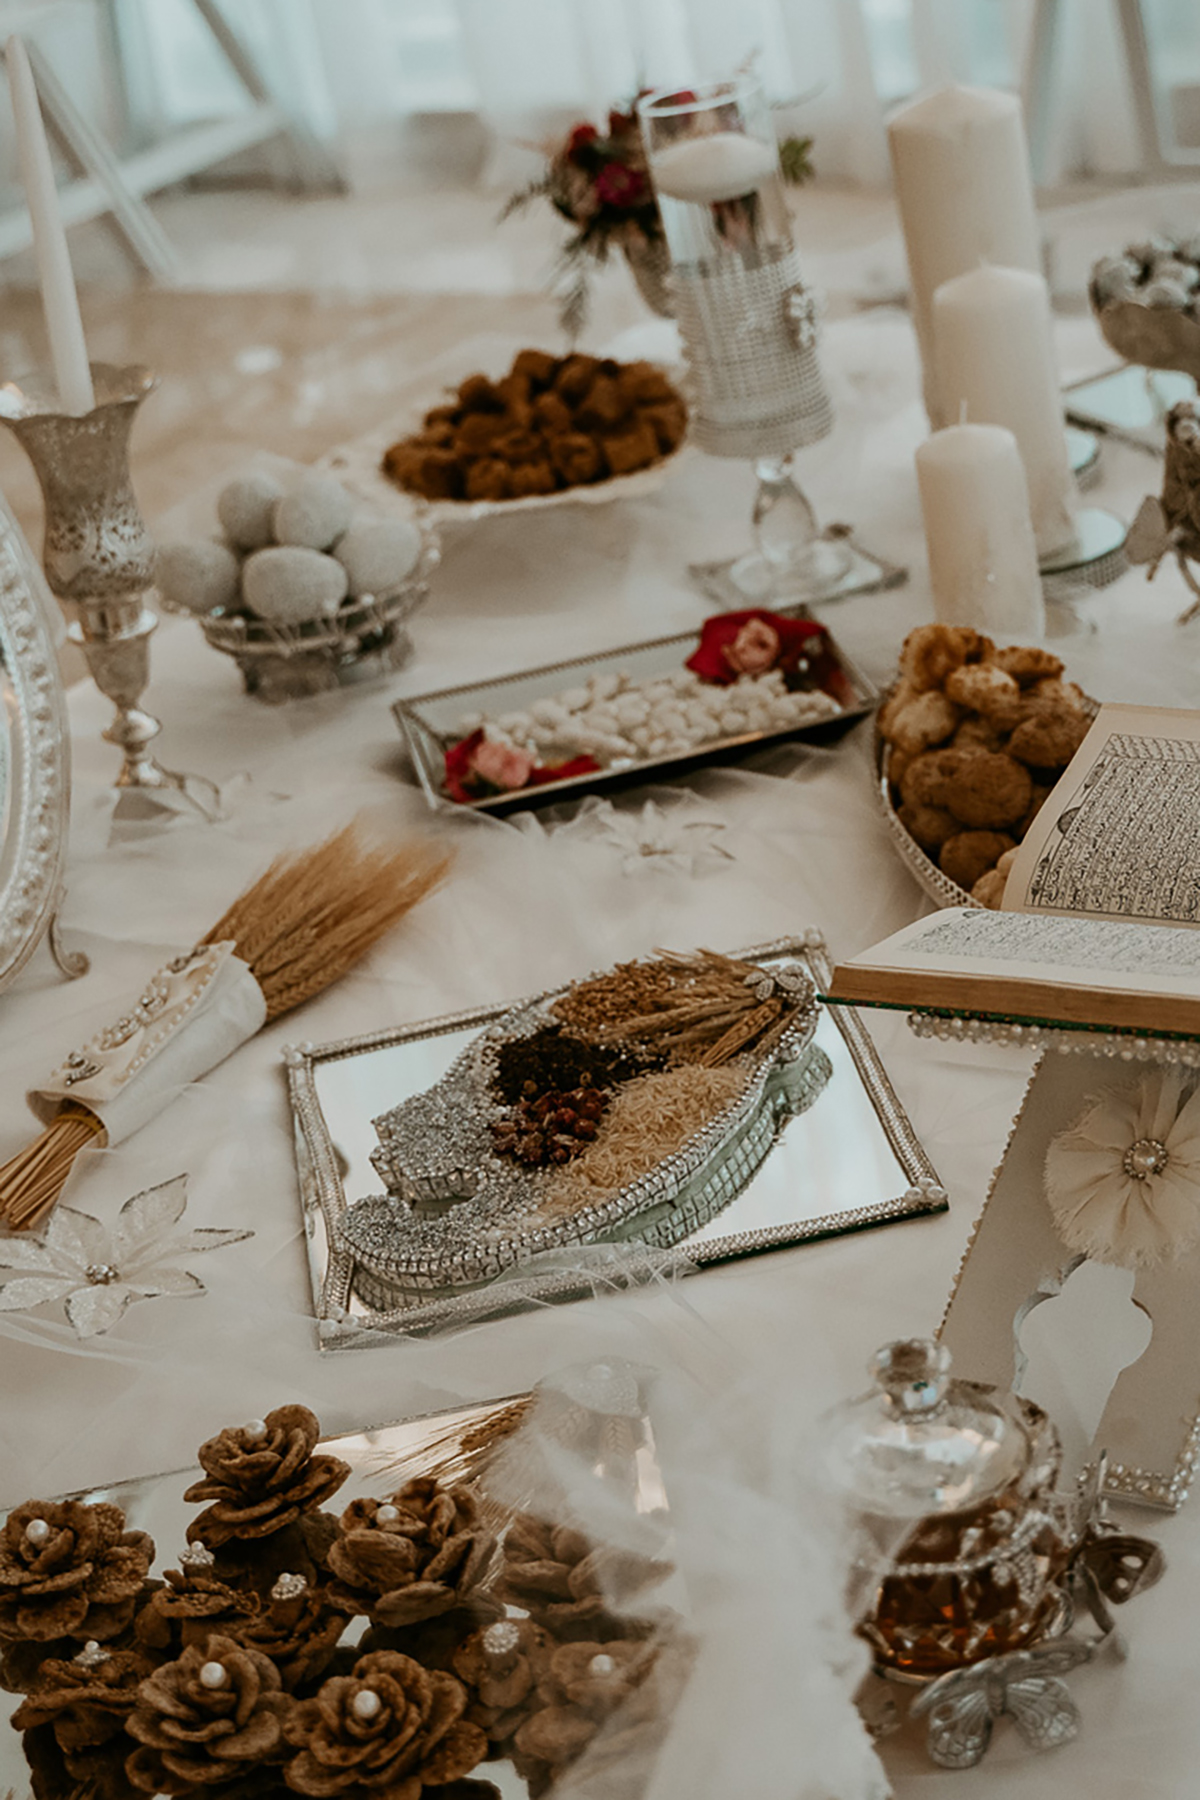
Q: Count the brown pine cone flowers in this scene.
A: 11